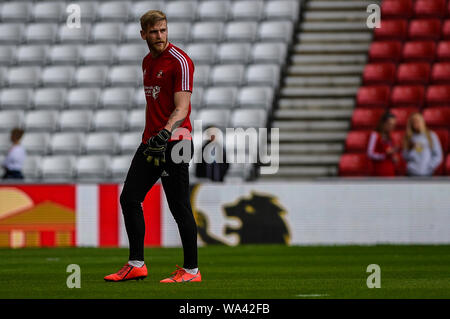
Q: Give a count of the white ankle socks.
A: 2